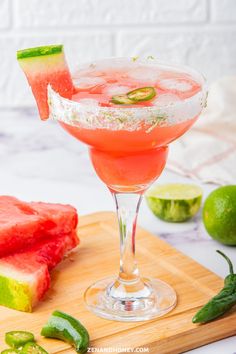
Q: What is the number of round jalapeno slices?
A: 5